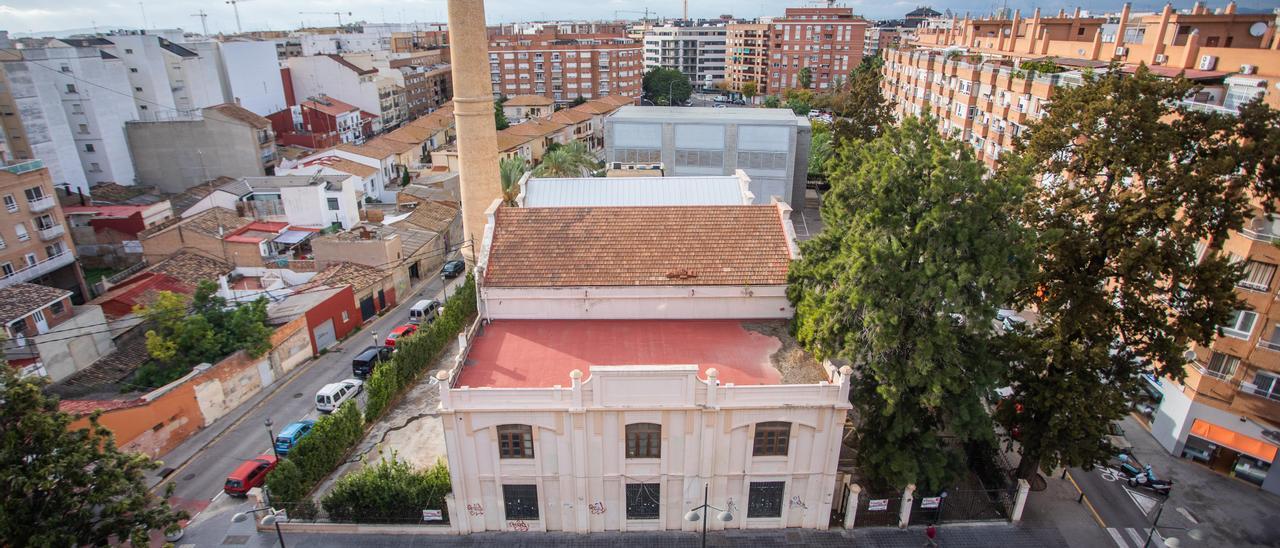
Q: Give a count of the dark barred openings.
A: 3